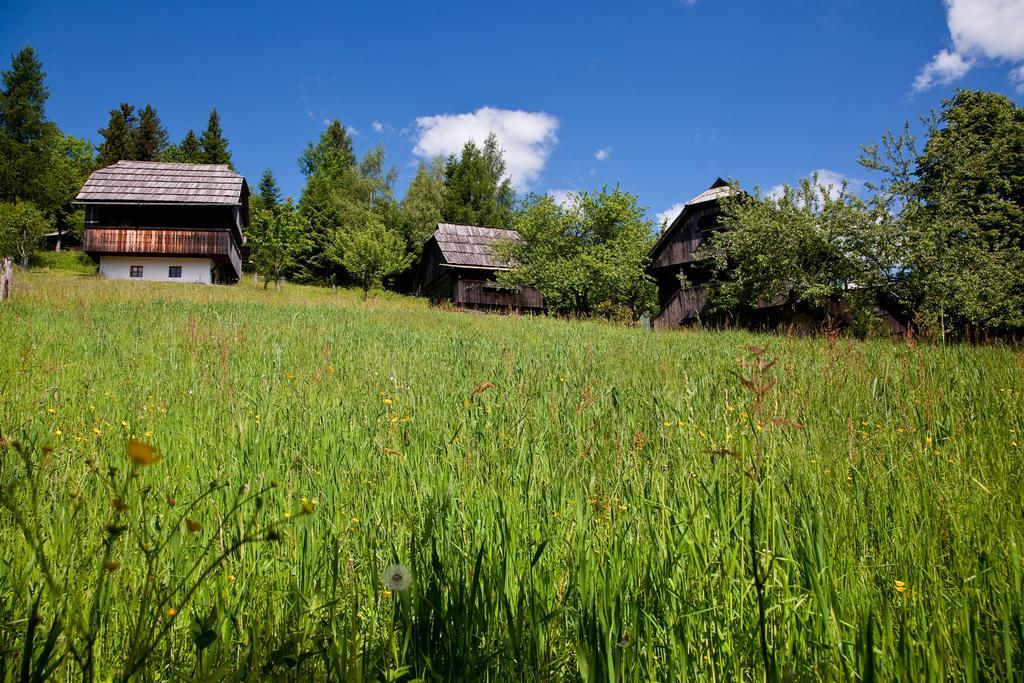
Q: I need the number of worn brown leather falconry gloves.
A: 0